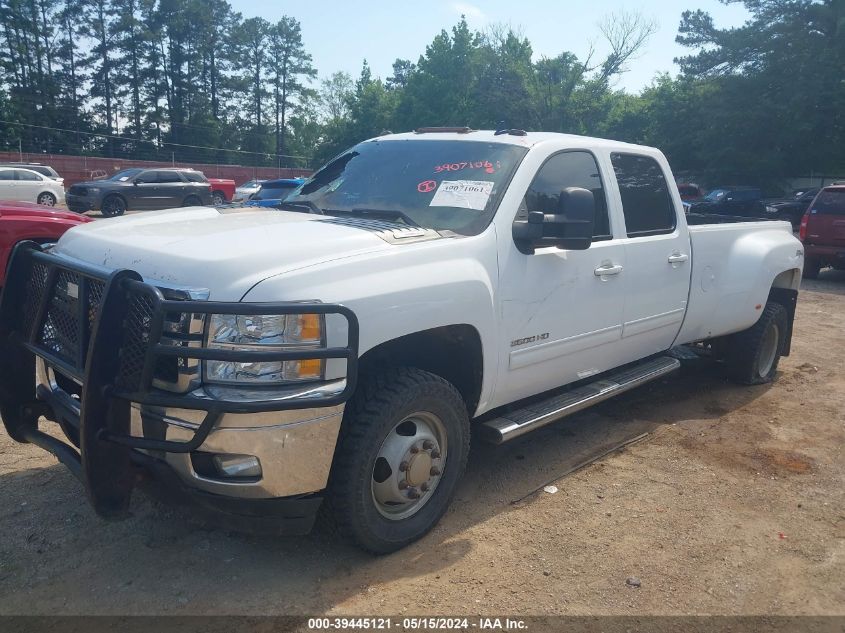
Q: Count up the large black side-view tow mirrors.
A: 1